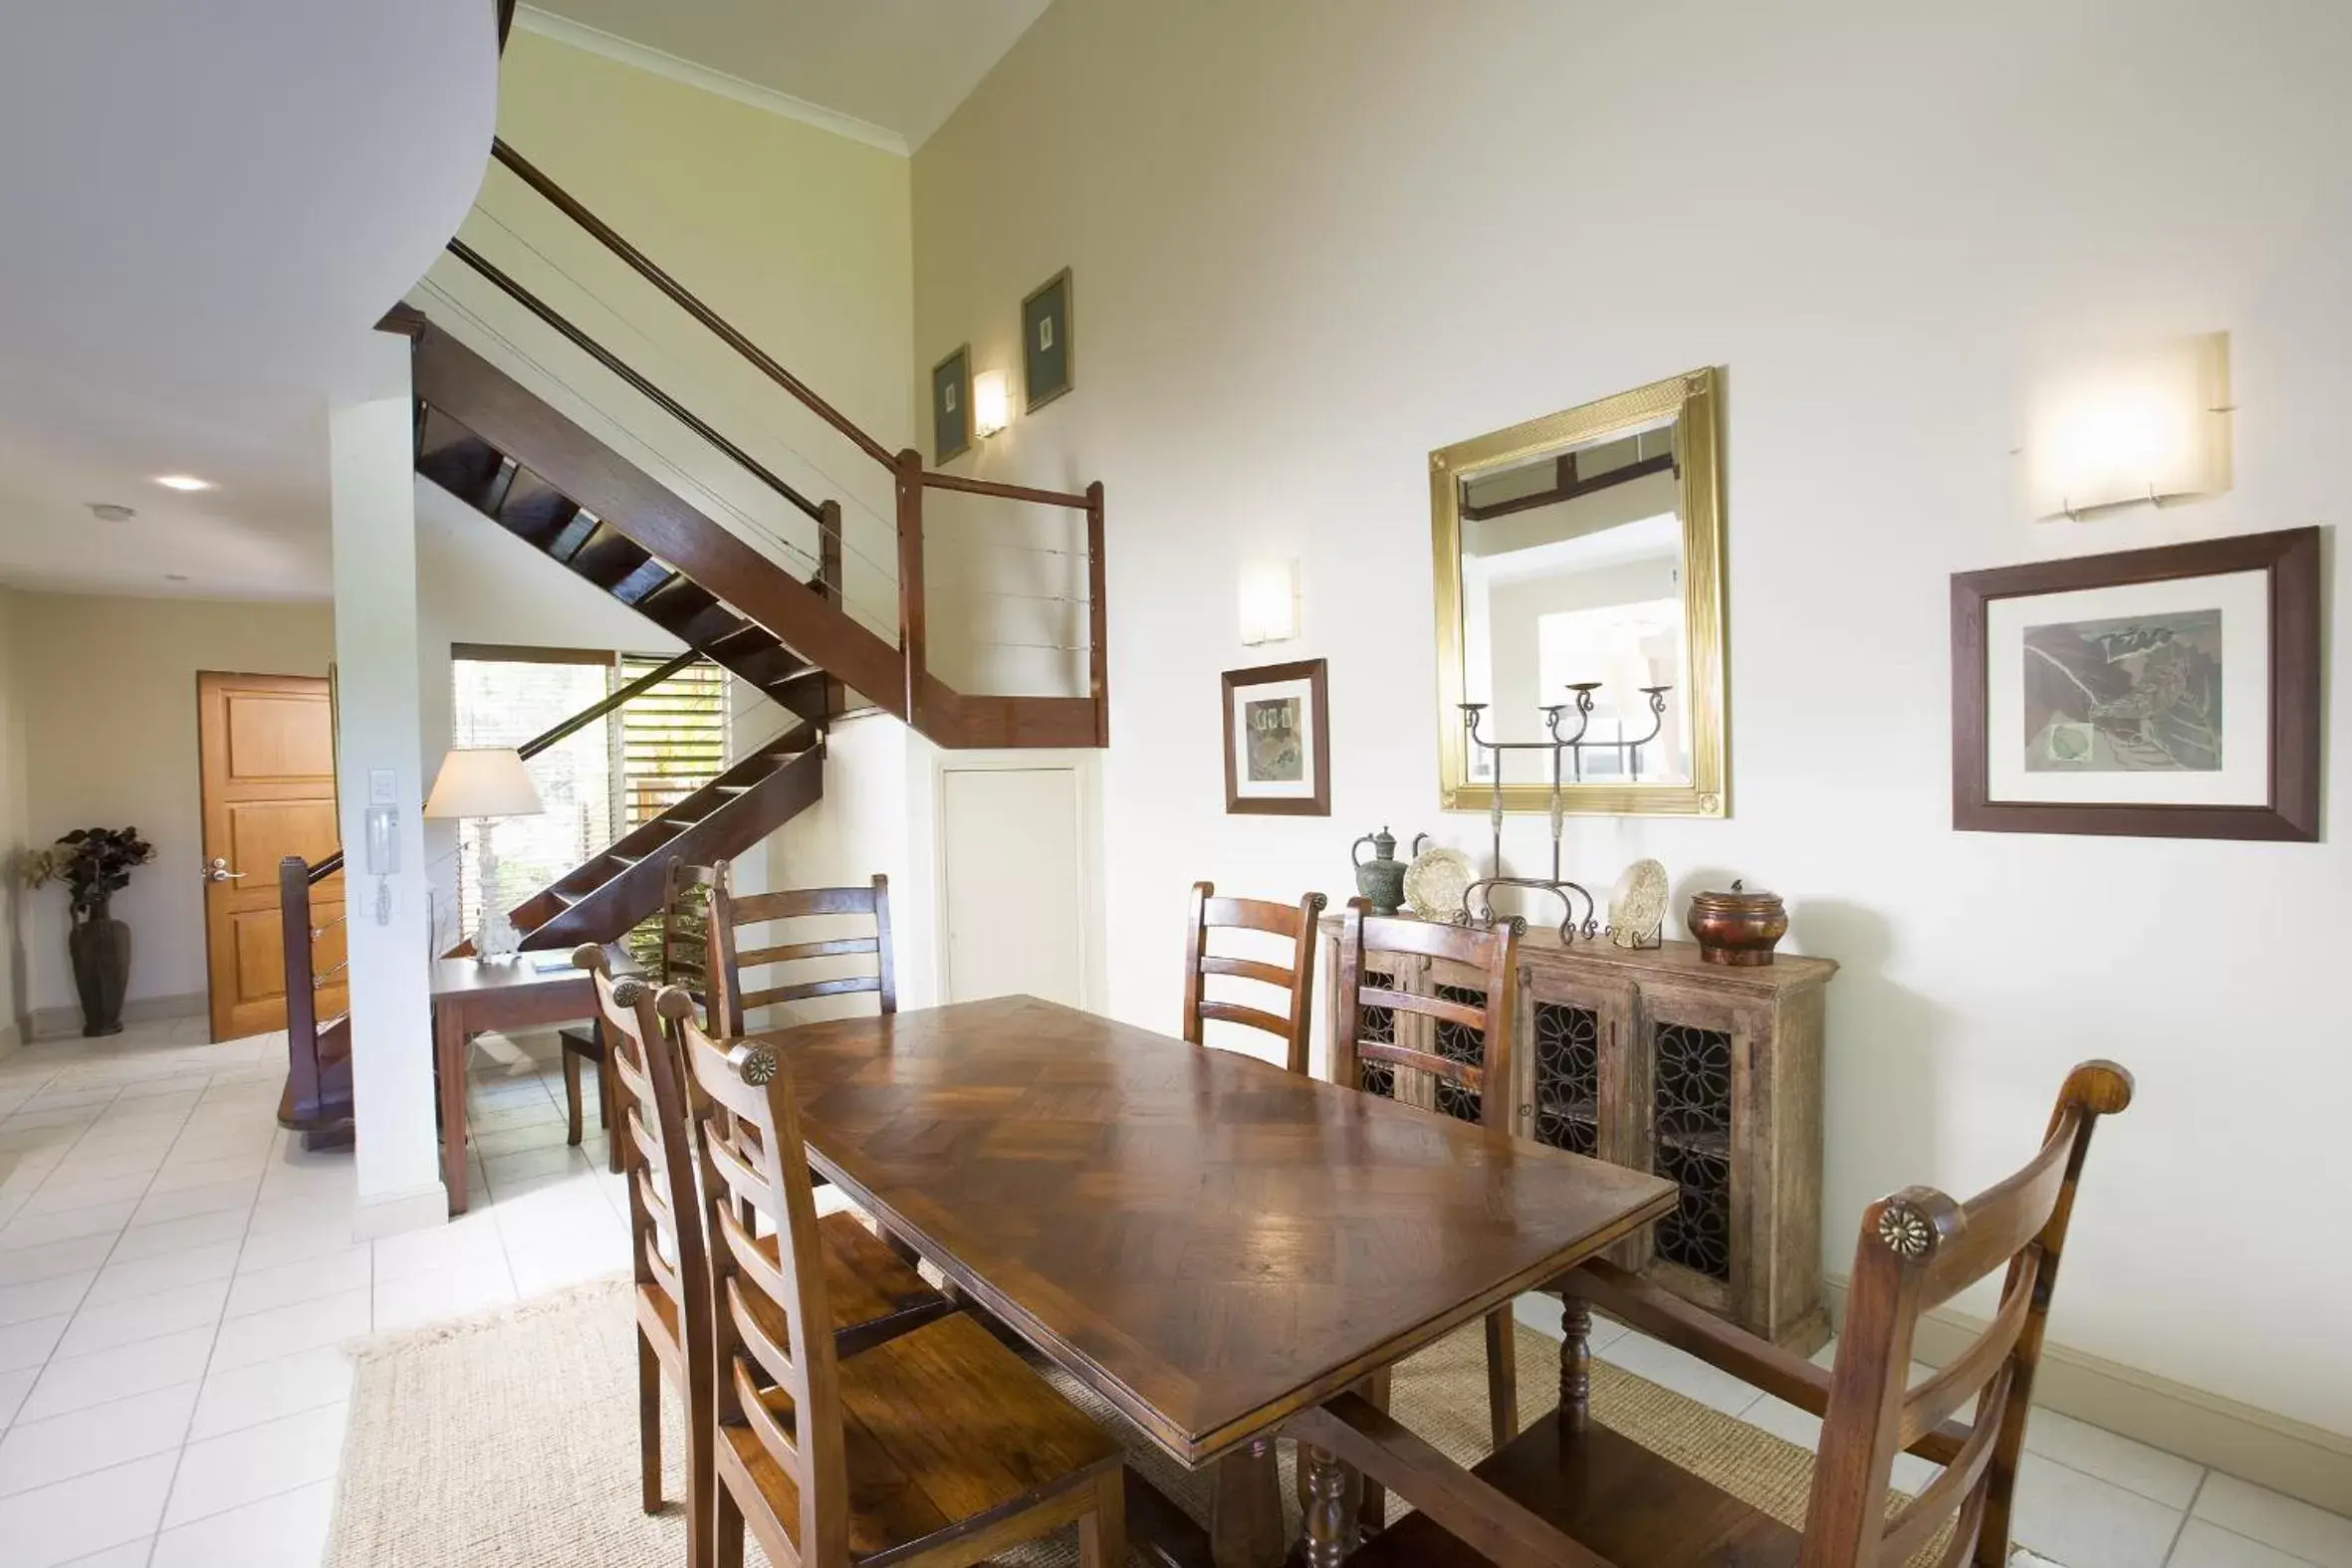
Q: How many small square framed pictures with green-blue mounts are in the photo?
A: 2